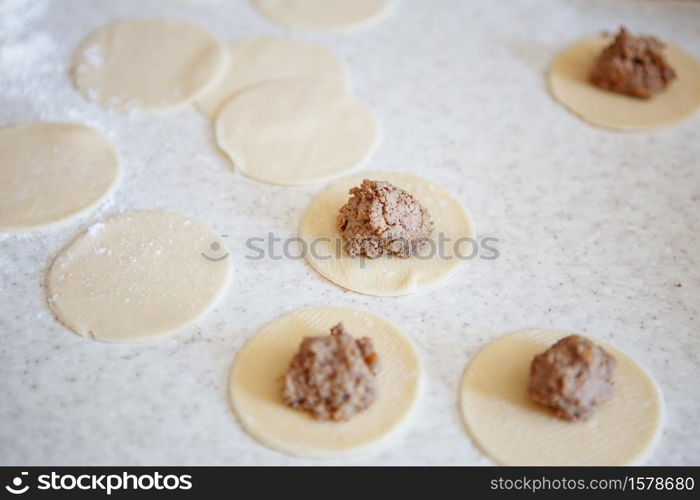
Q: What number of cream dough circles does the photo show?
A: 10